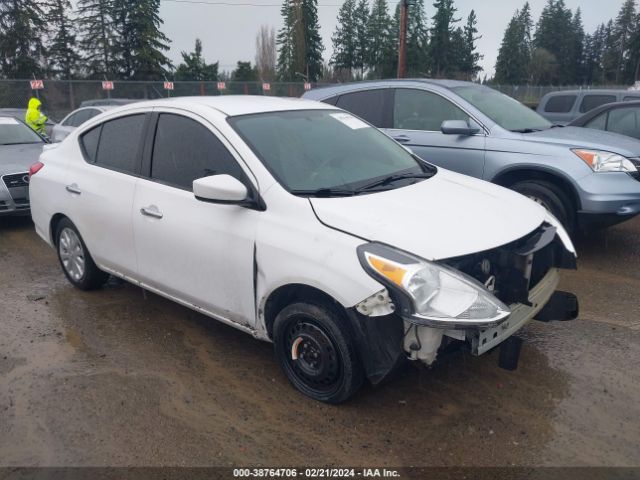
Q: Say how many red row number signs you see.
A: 6